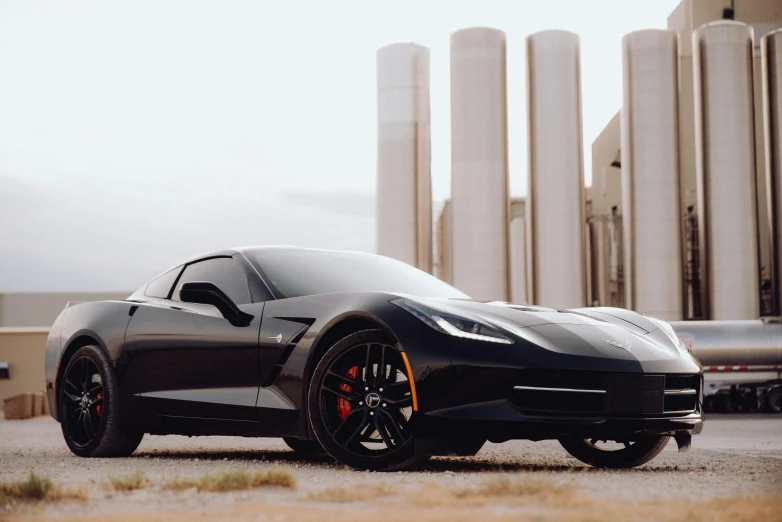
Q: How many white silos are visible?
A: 6